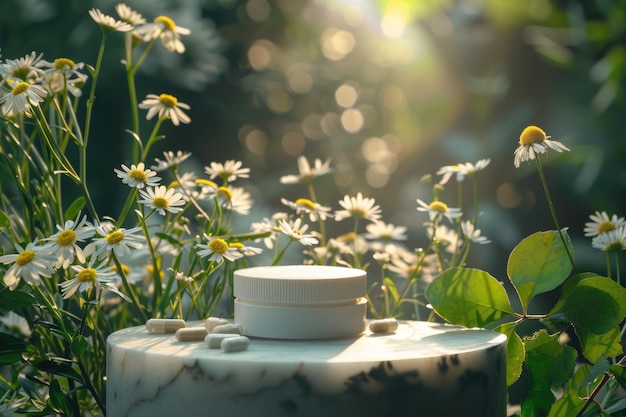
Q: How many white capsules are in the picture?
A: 7